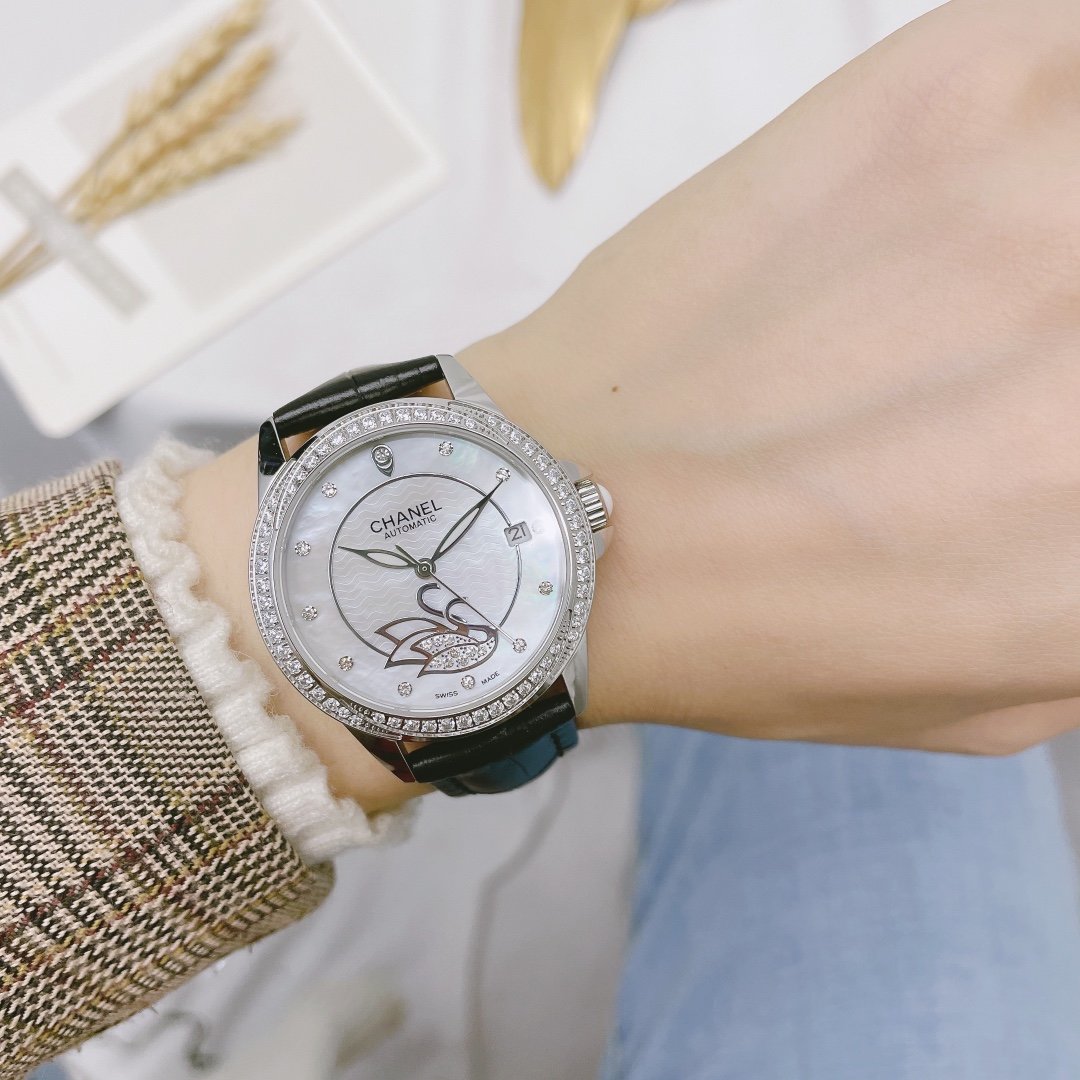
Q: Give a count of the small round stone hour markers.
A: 10